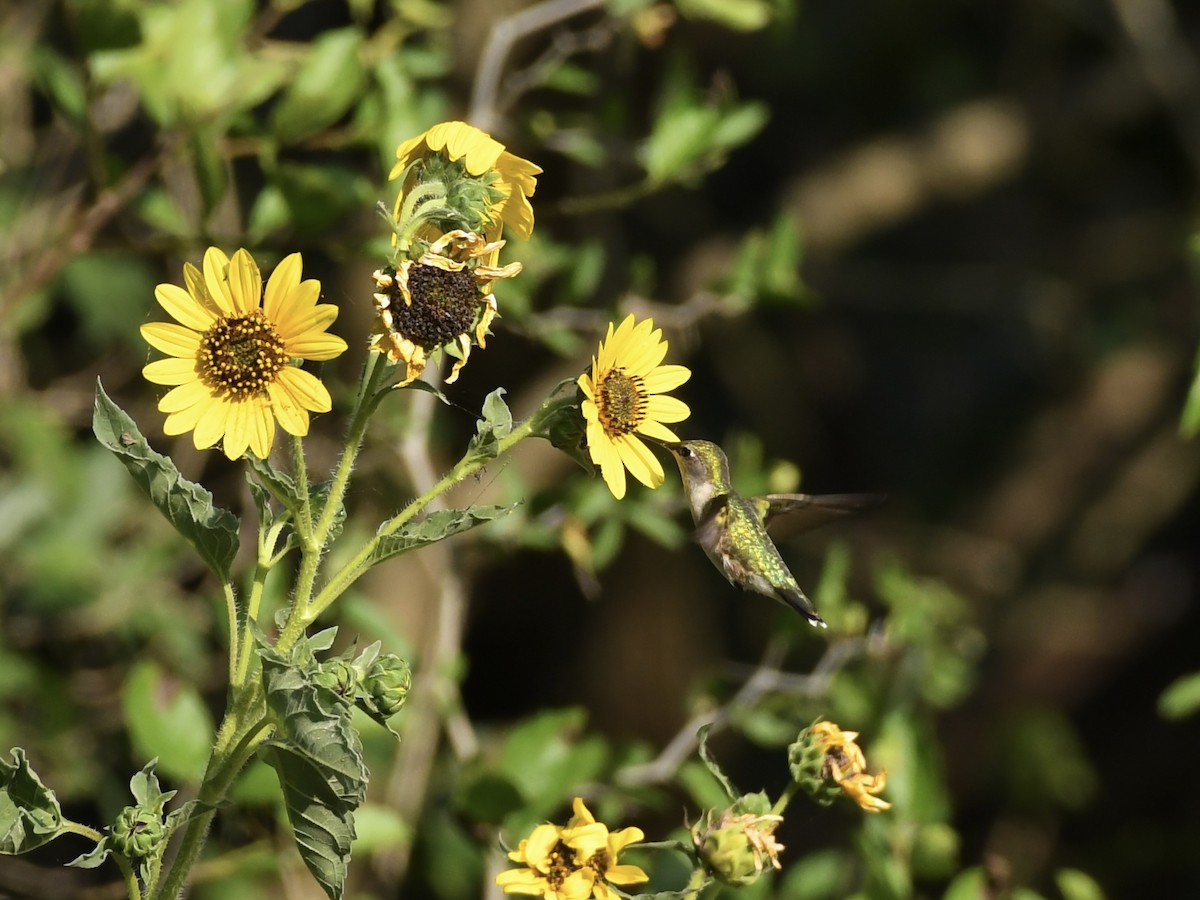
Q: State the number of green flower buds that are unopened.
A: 3